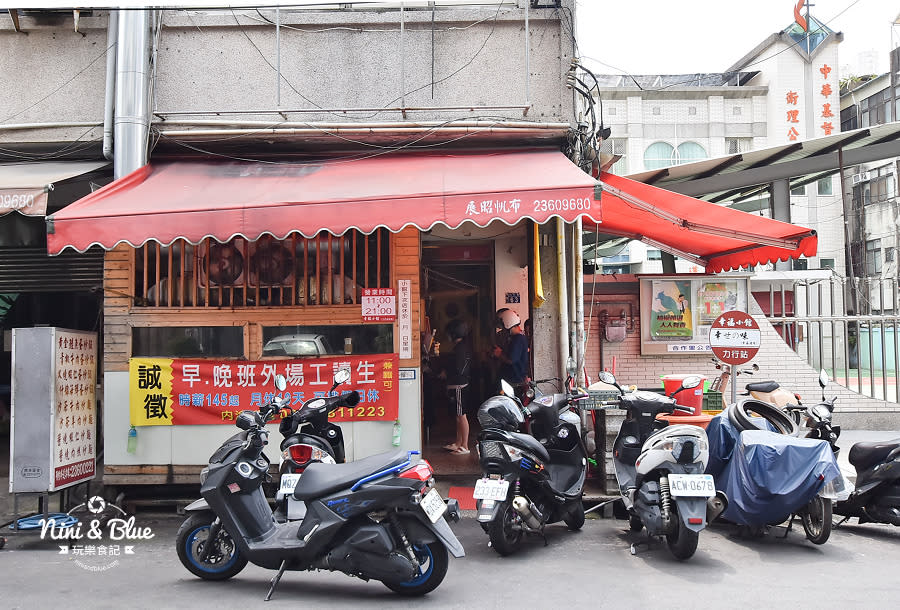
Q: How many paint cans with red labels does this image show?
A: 0